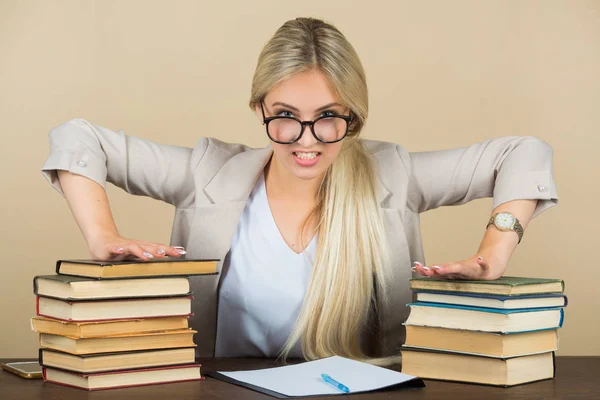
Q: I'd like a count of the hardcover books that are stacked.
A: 12